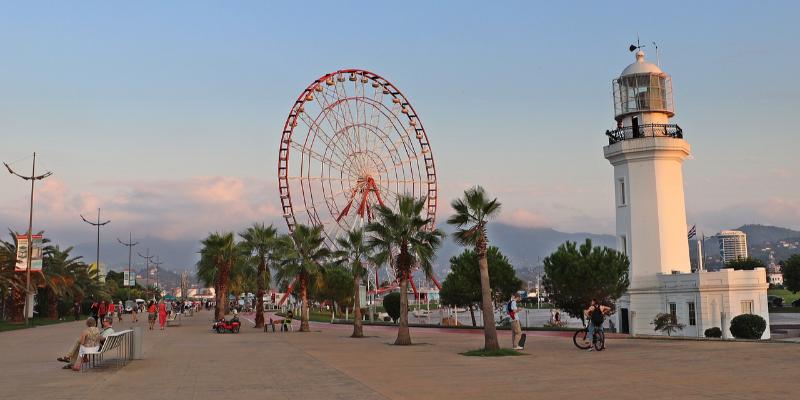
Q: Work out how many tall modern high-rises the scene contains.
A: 1